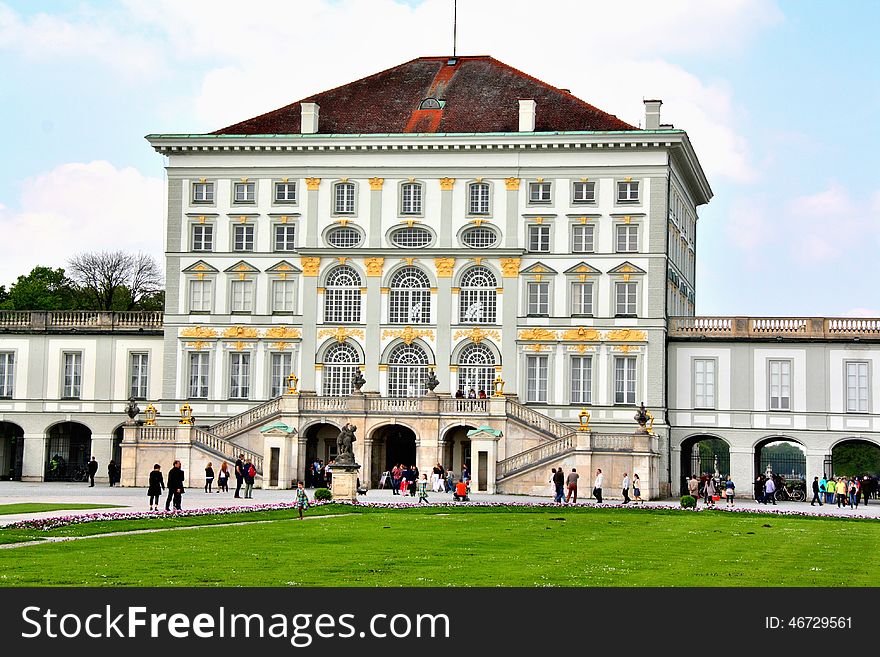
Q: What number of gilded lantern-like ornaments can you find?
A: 6